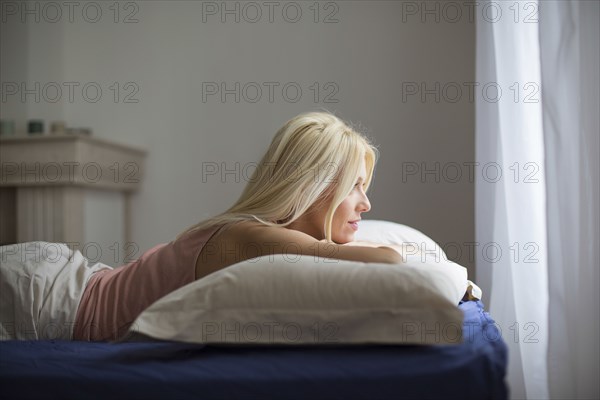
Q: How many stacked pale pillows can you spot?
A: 2